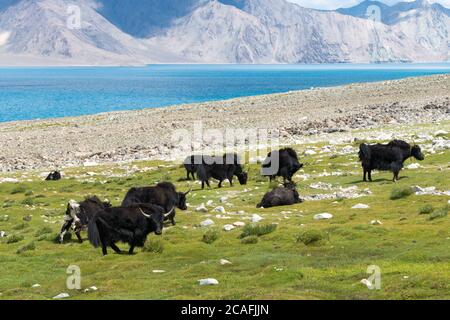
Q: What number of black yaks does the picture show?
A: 9